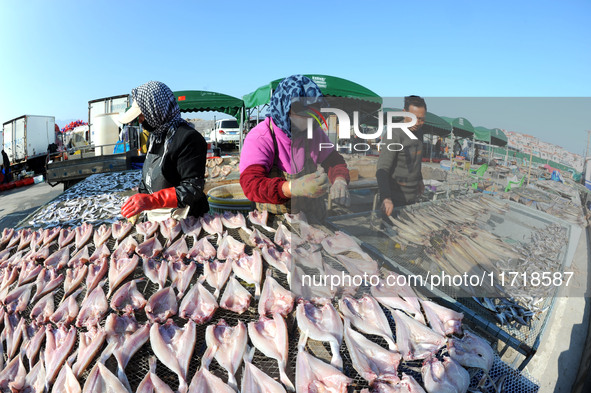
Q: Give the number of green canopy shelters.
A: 5